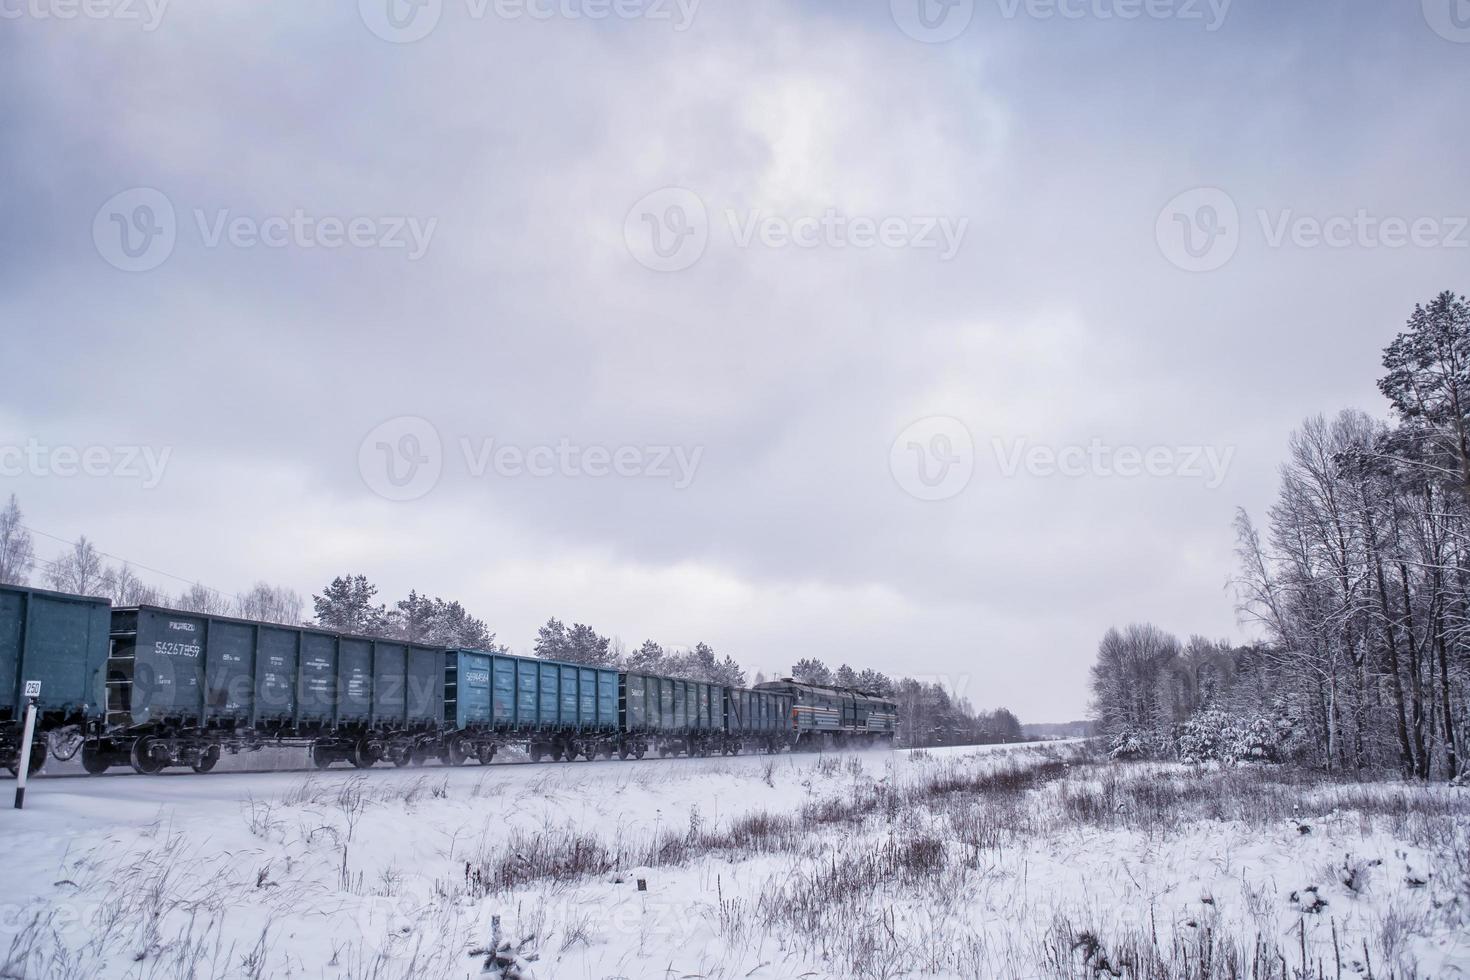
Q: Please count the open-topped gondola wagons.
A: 5